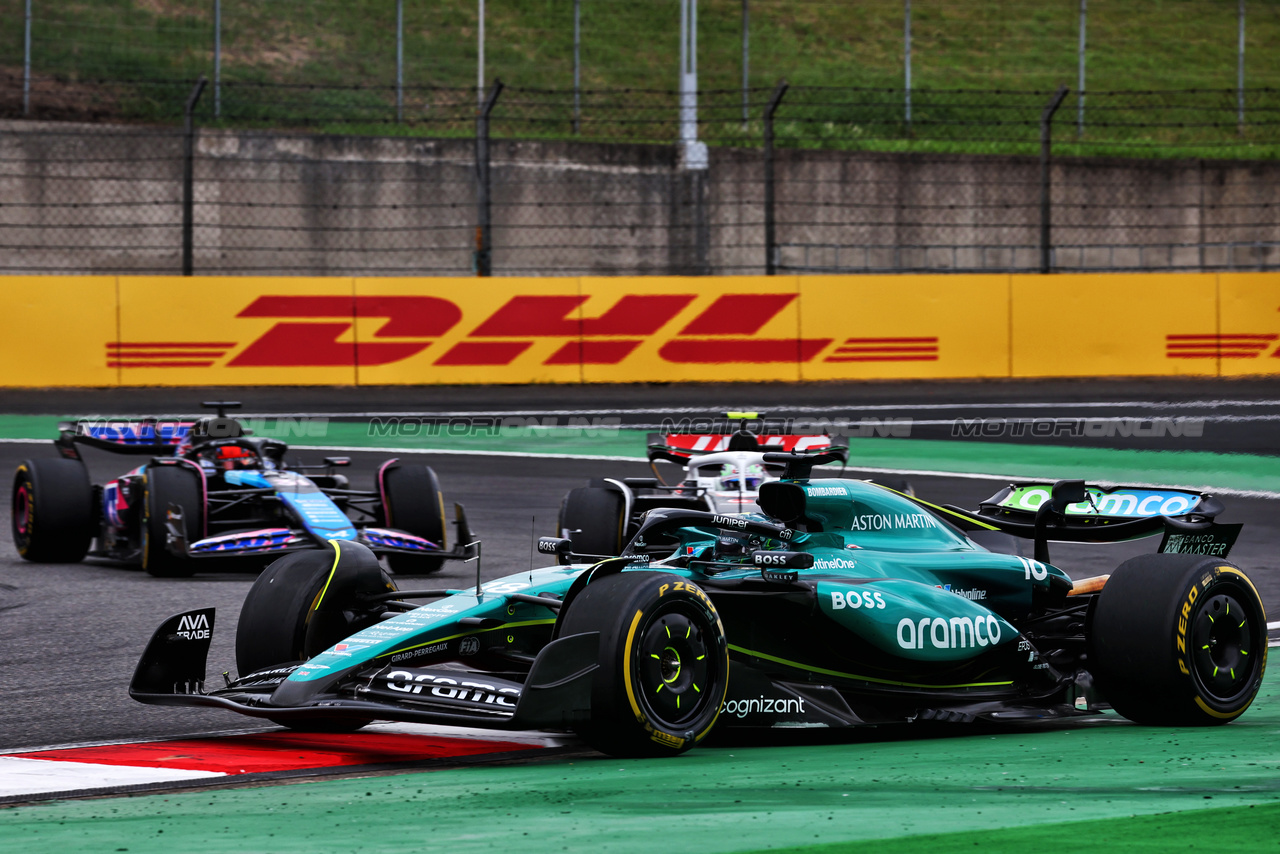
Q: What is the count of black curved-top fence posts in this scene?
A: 4